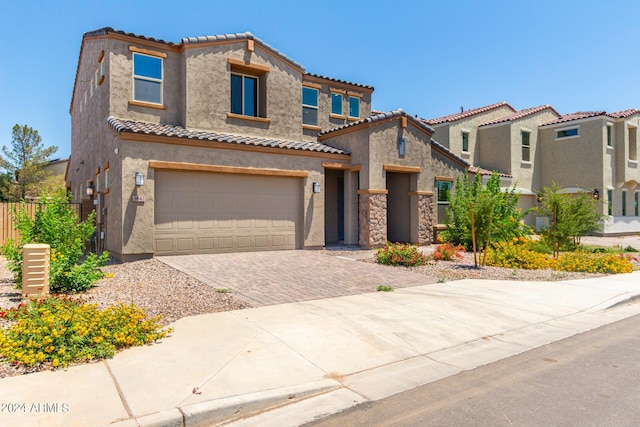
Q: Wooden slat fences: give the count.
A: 1